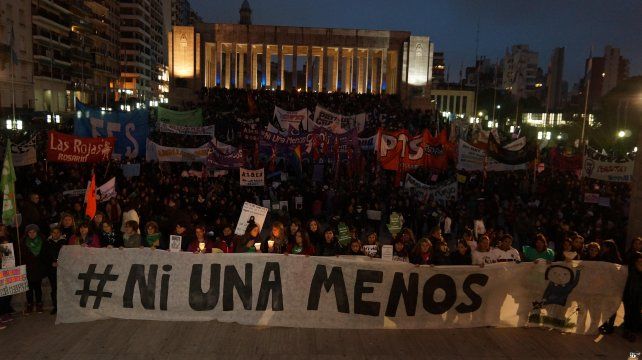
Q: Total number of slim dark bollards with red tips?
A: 0